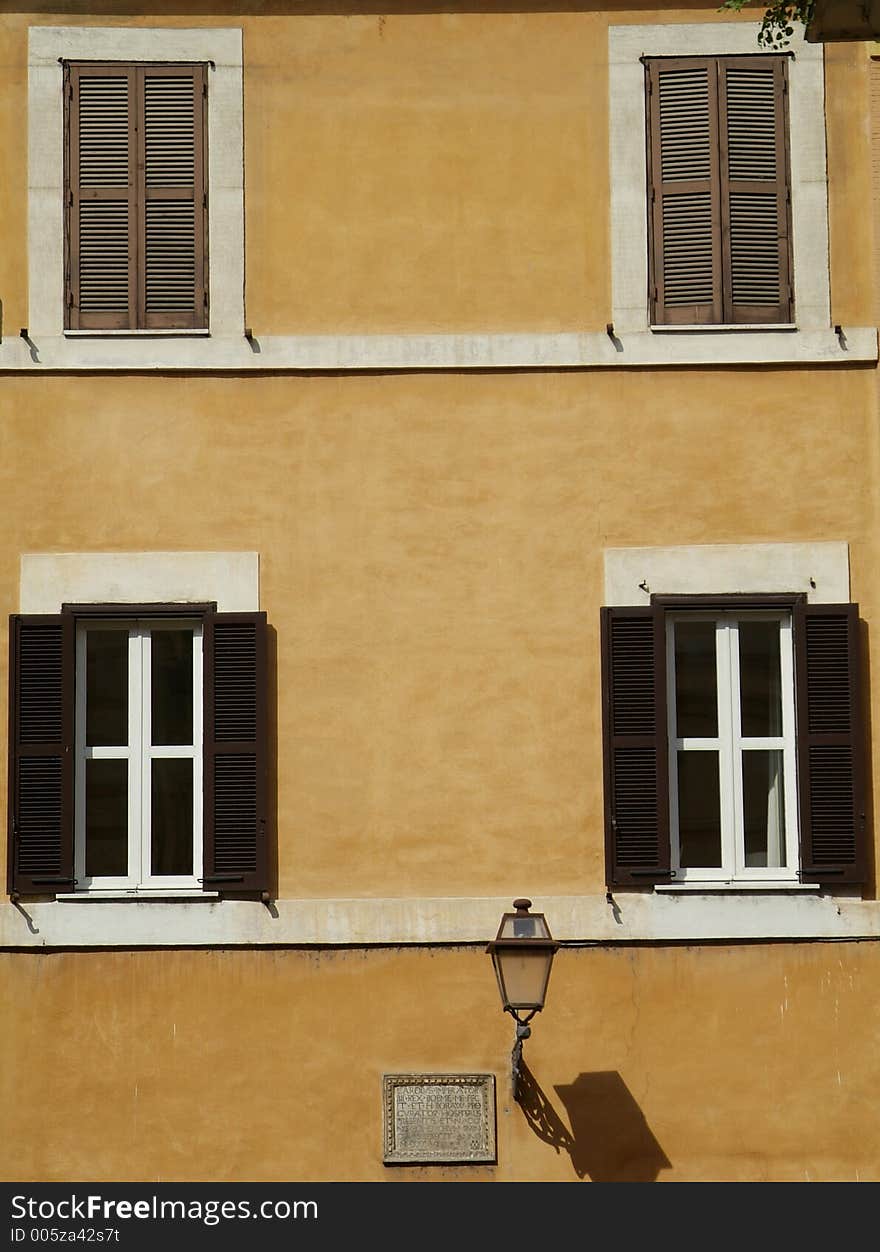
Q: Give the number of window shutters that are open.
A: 4